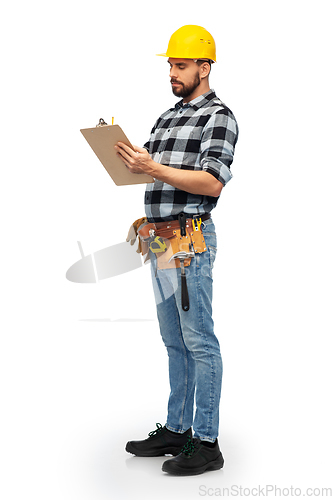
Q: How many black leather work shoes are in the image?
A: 2